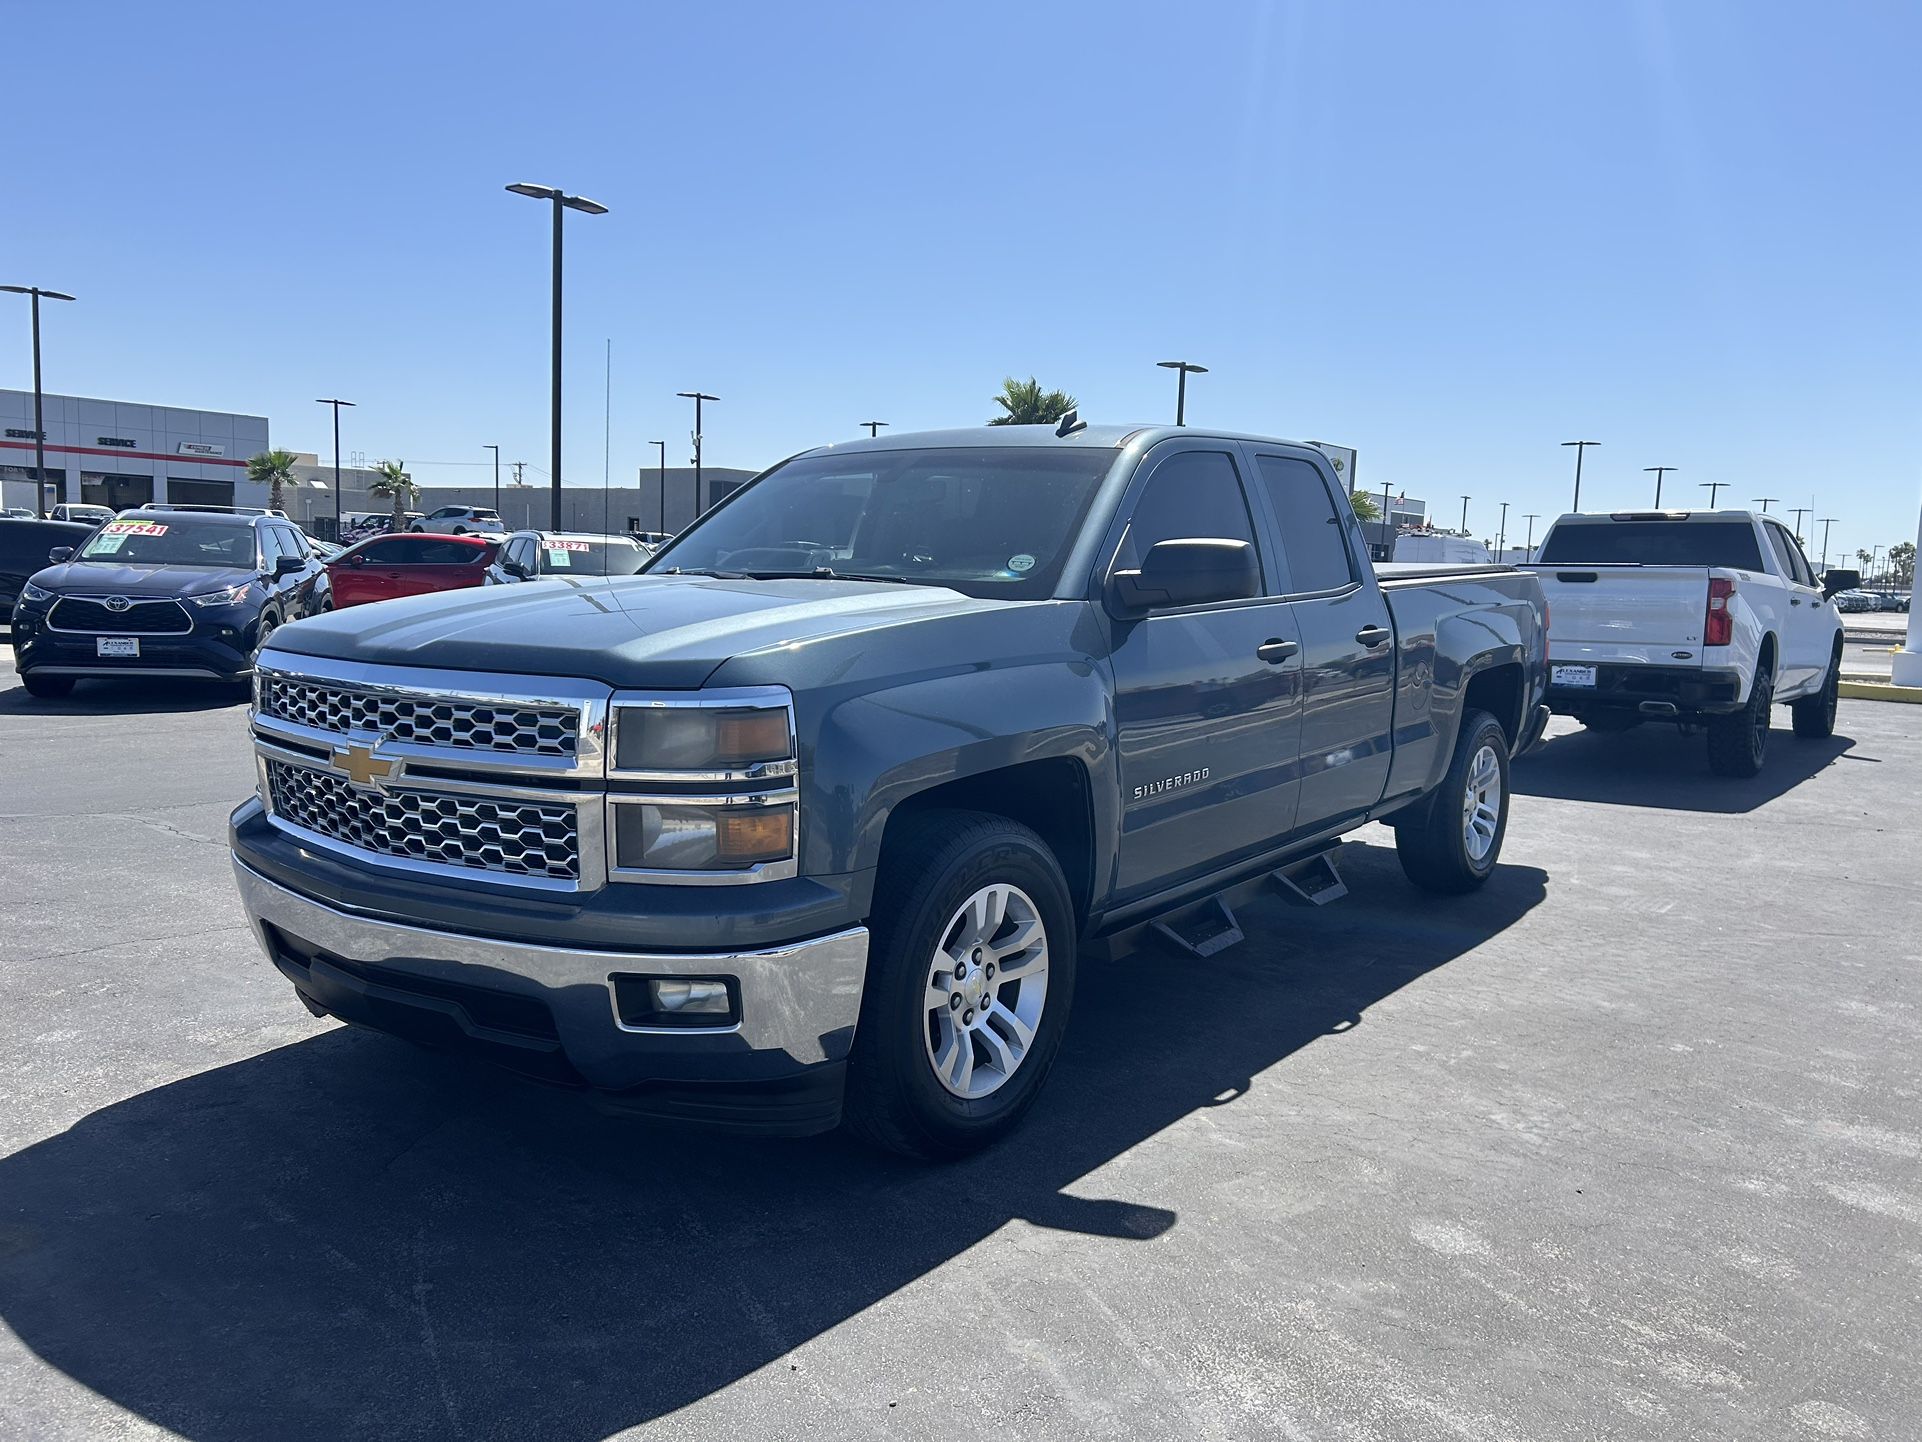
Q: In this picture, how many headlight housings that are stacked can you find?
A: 2